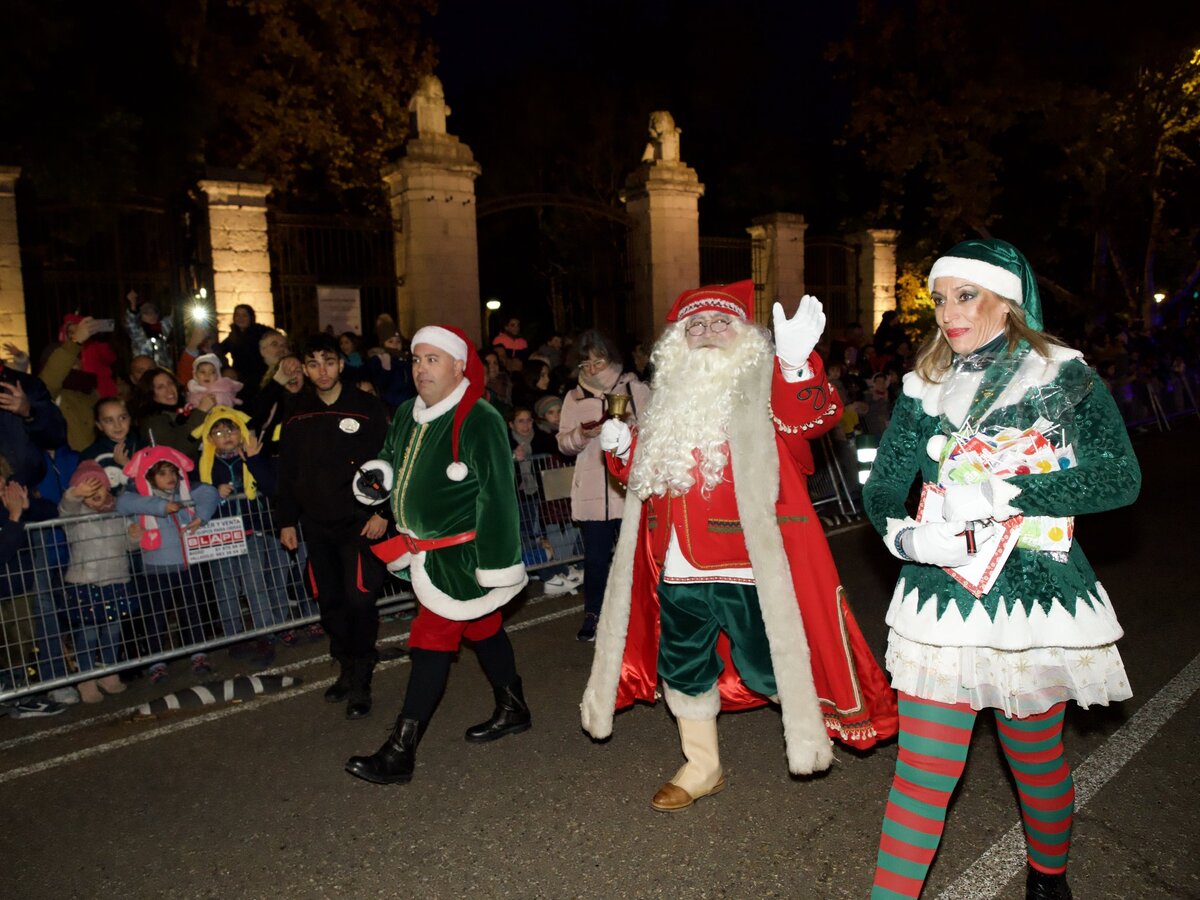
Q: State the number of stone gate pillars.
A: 6